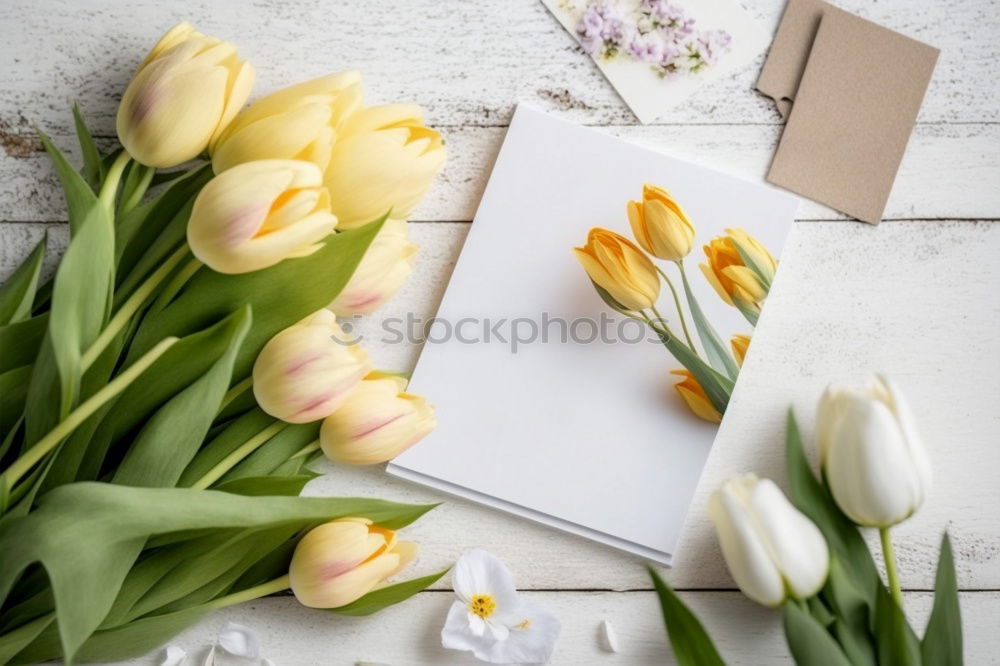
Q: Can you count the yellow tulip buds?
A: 13